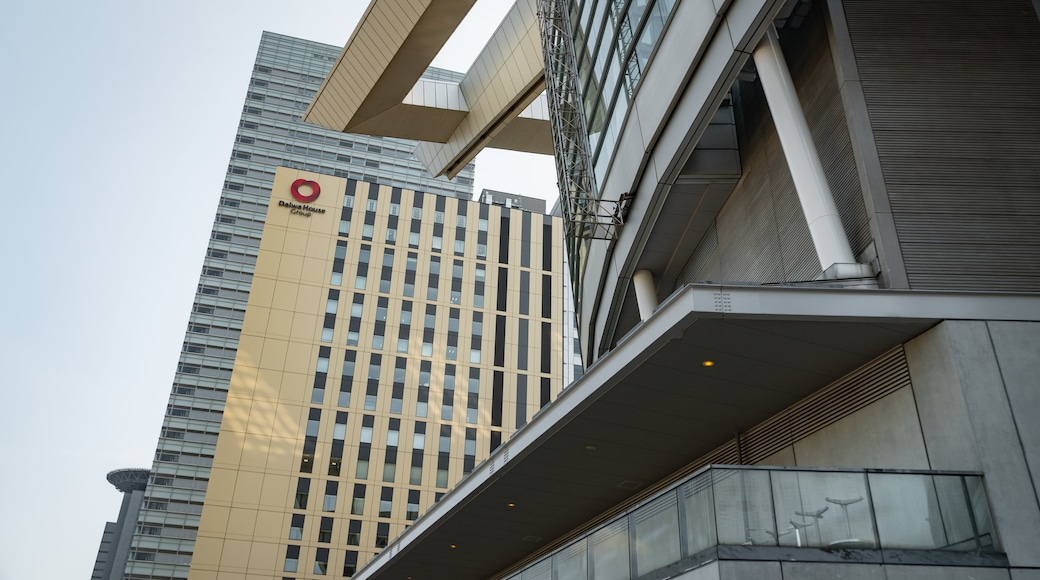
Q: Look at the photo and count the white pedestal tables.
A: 0